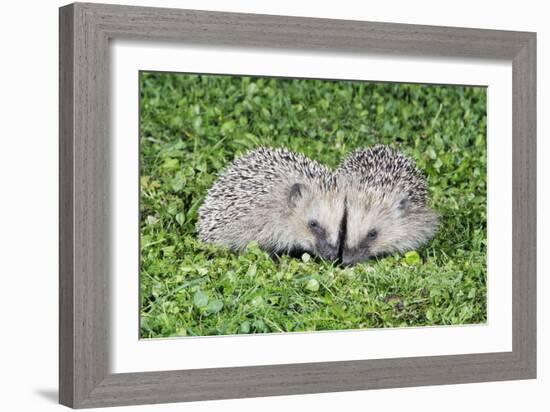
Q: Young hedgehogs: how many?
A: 2